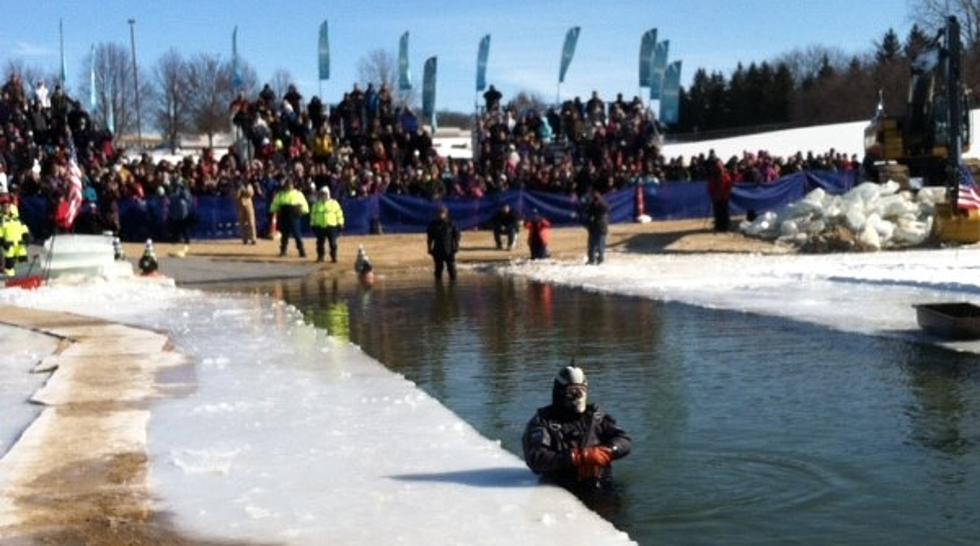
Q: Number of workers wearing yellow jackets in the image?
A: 3